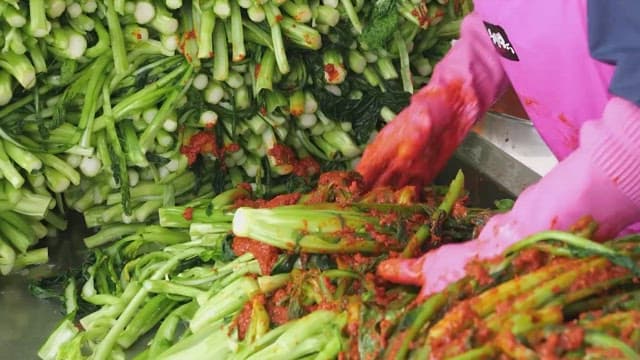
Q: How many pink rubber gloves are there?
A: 2